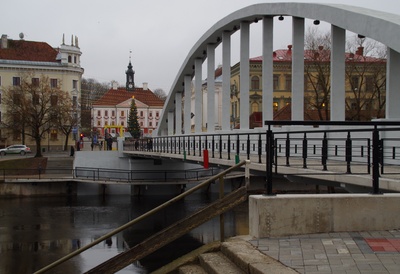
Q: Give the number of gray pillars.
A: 11